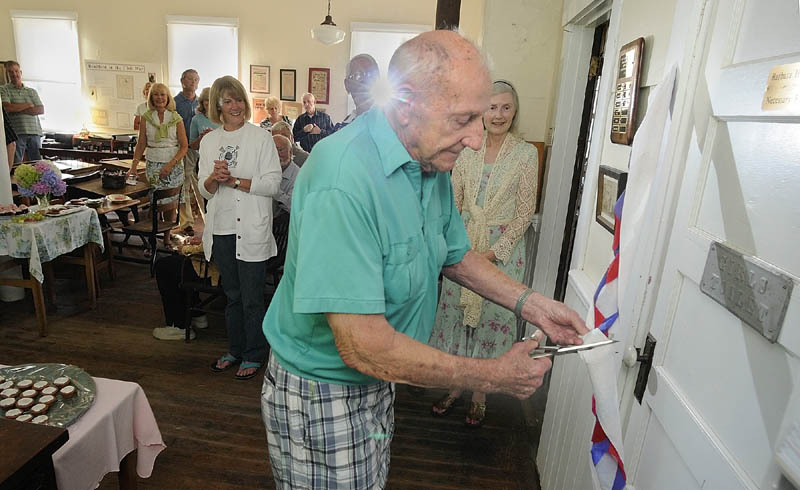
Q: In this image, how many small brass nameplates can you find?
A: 12